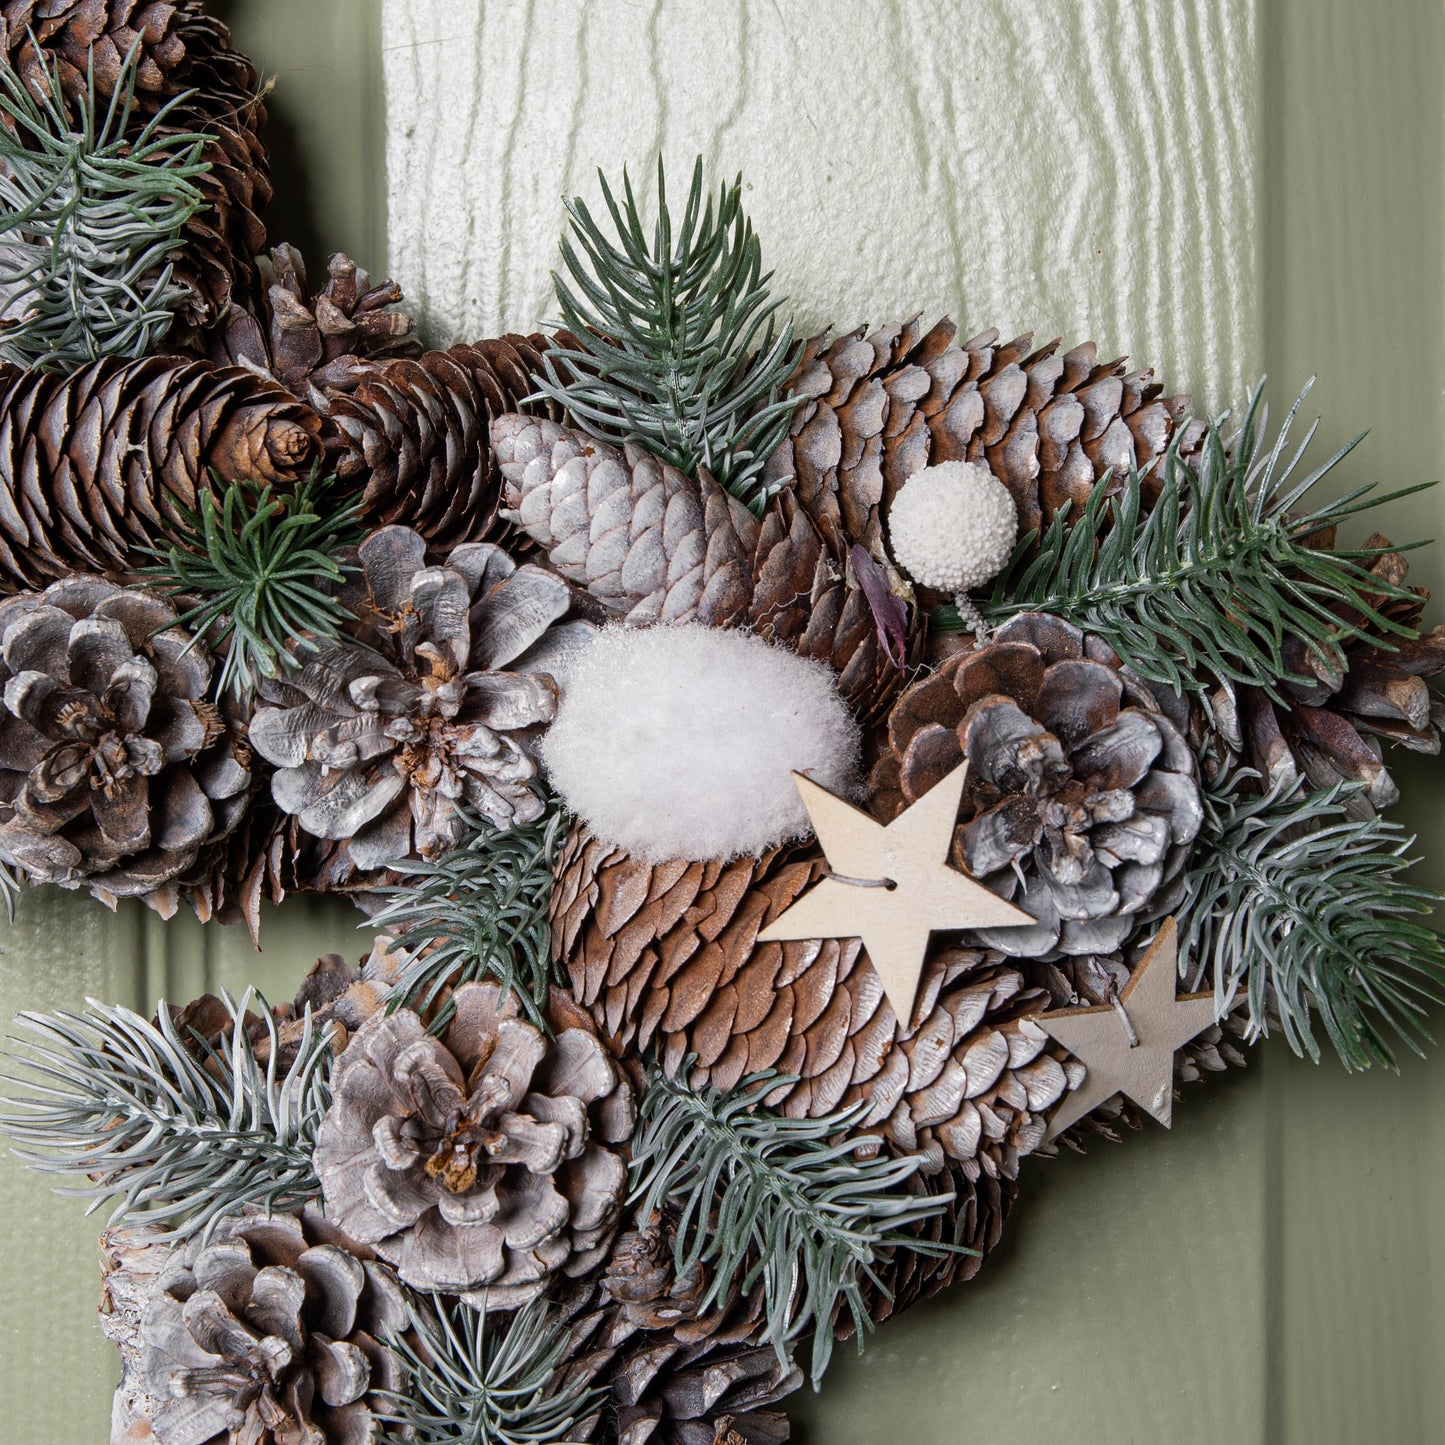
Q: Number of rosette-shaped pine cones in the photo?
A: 5